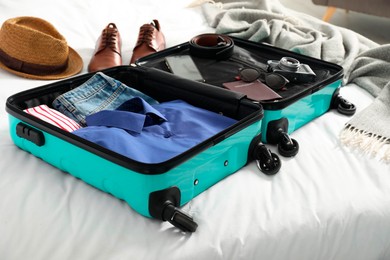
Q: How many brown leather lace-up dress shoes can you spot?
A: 2